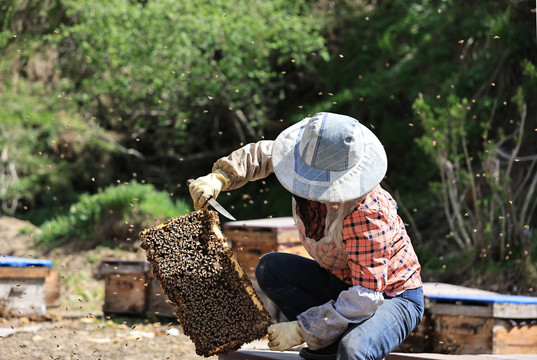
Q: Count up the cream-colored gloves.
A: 2